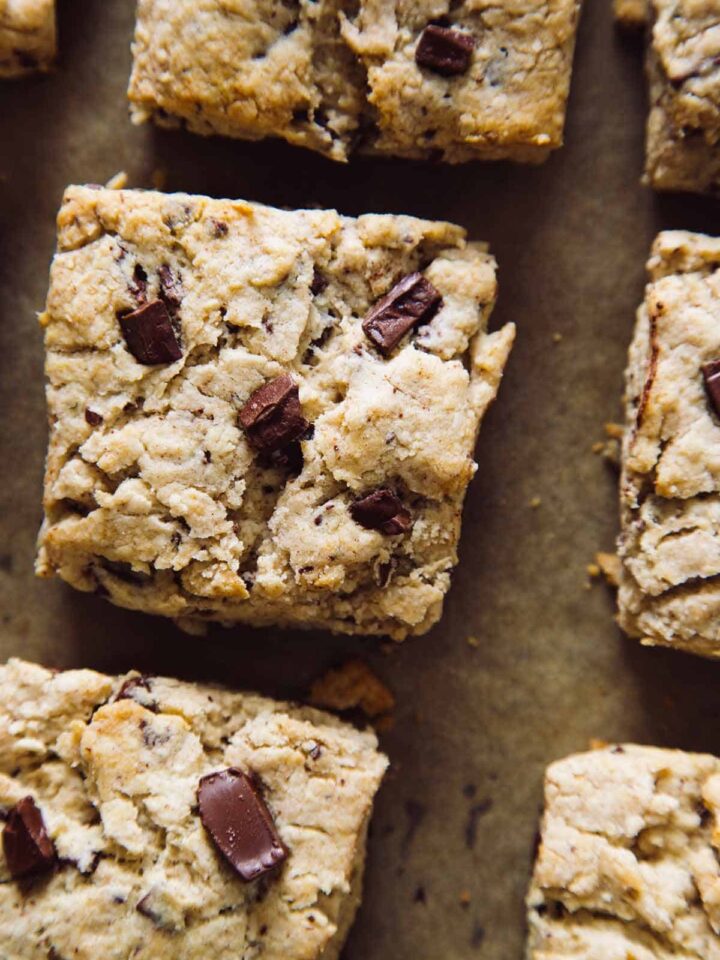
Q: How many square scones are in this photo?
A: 7